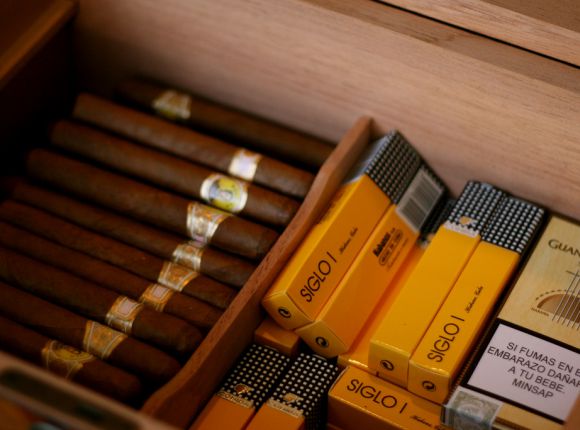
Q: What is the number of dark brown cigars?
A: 10